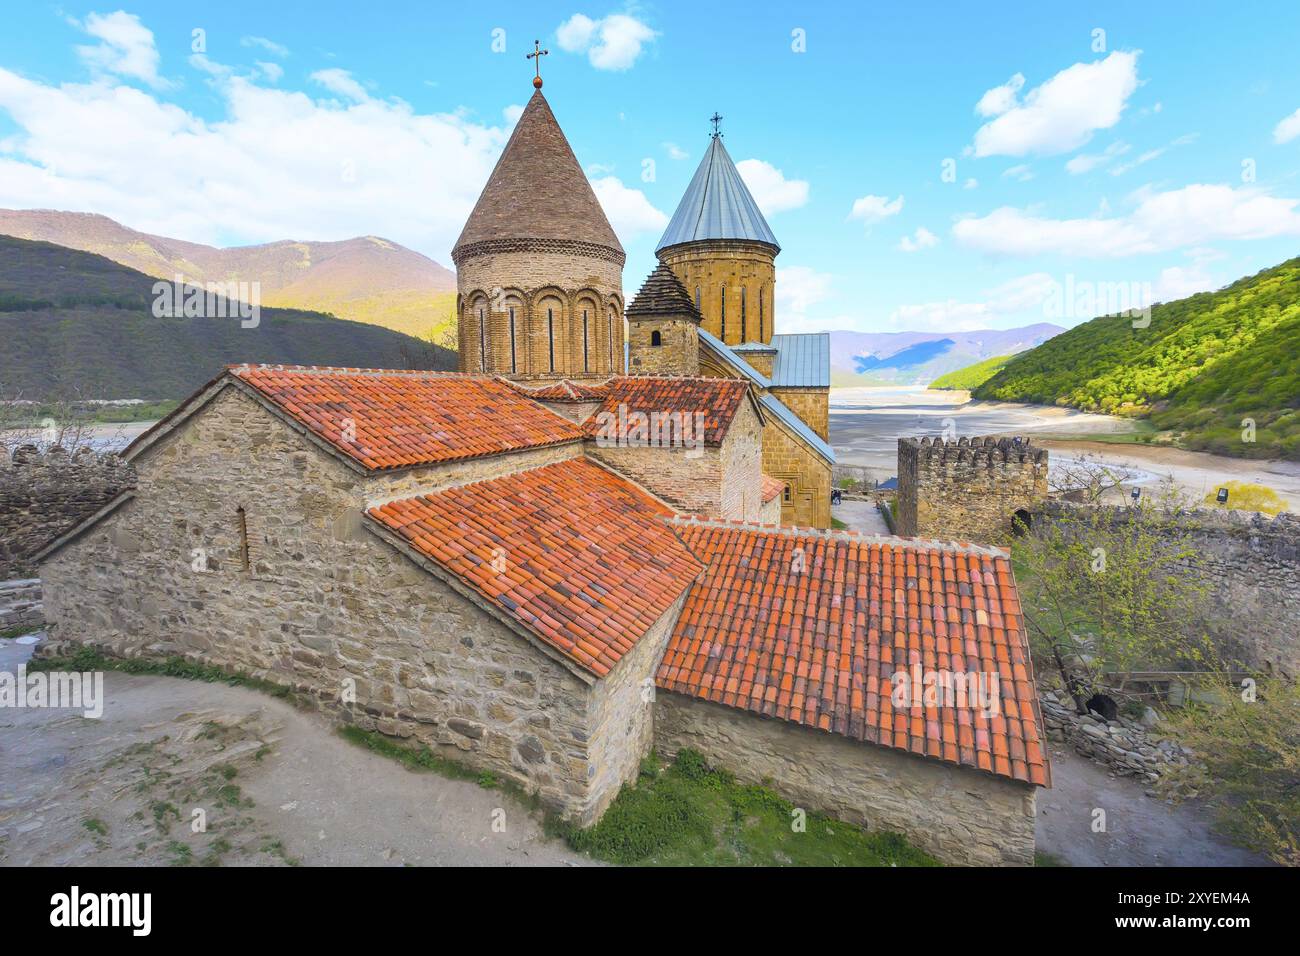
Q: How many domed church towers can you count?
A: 2